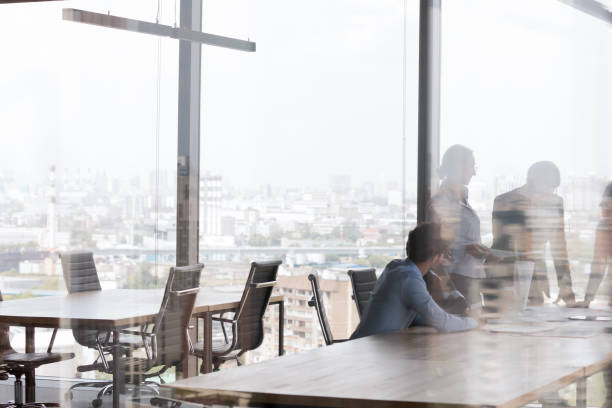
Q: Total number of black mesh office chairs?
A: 6